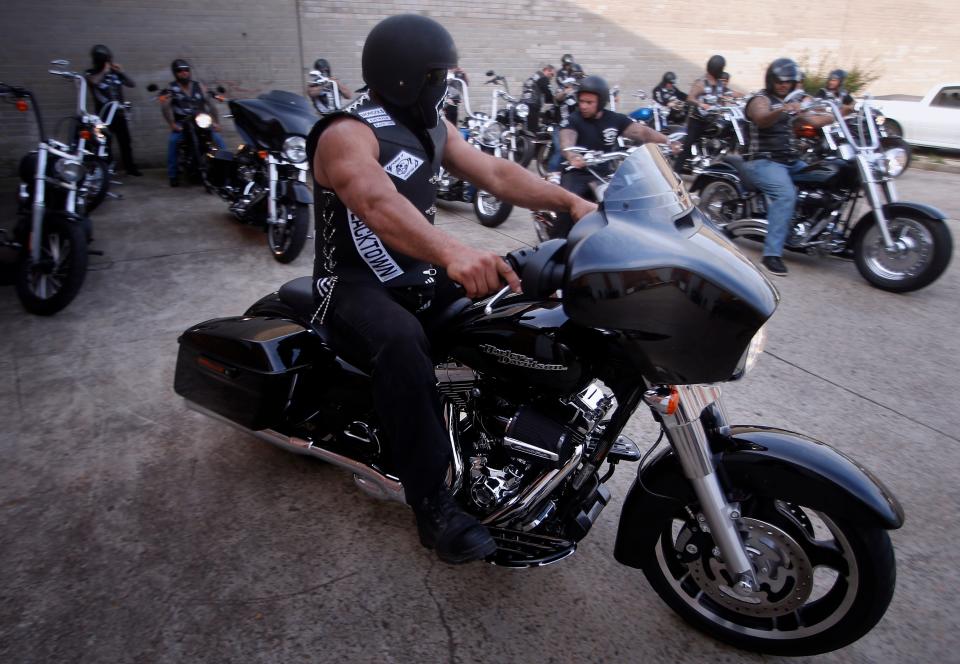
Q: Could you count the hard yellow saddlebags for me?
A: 0